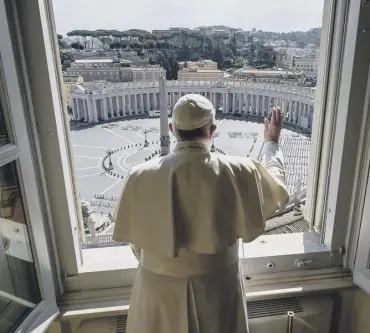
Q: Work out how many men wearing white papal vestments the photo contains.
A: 1